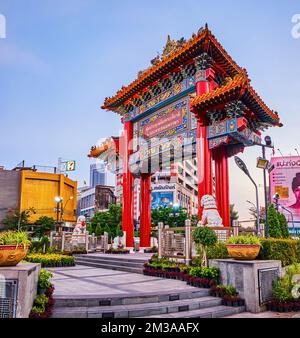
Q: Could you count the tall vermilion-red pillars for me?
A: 4